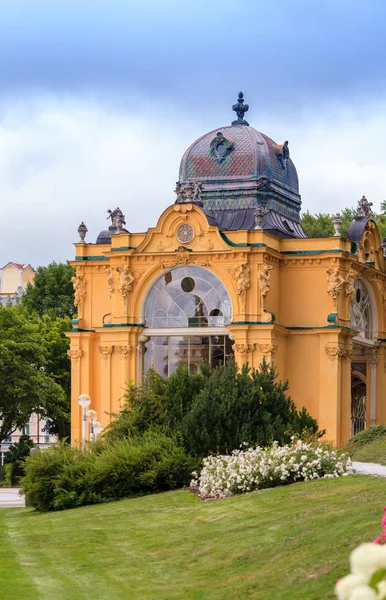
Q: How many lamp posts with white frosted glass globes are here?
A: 3